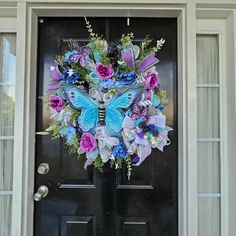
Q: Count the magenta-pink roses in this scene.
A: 4